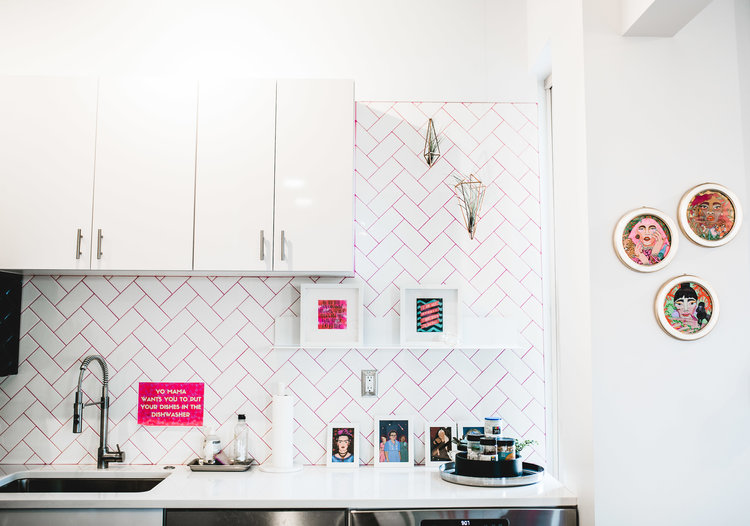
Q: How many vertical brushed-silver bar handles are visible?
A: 4